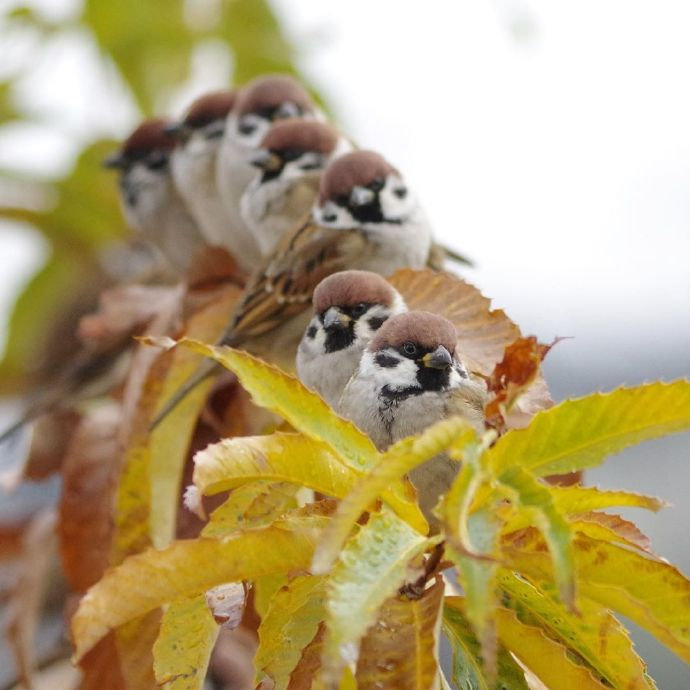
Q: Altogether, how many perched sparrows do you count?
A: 7